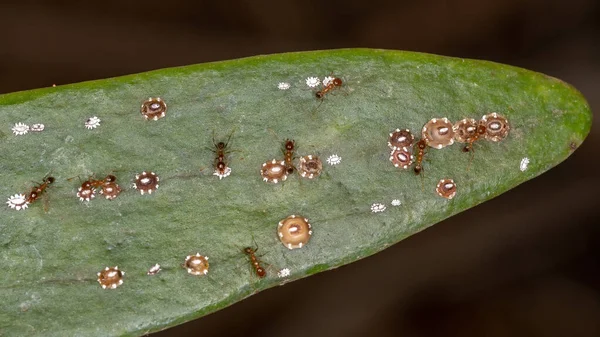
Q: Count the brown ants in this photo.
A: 8